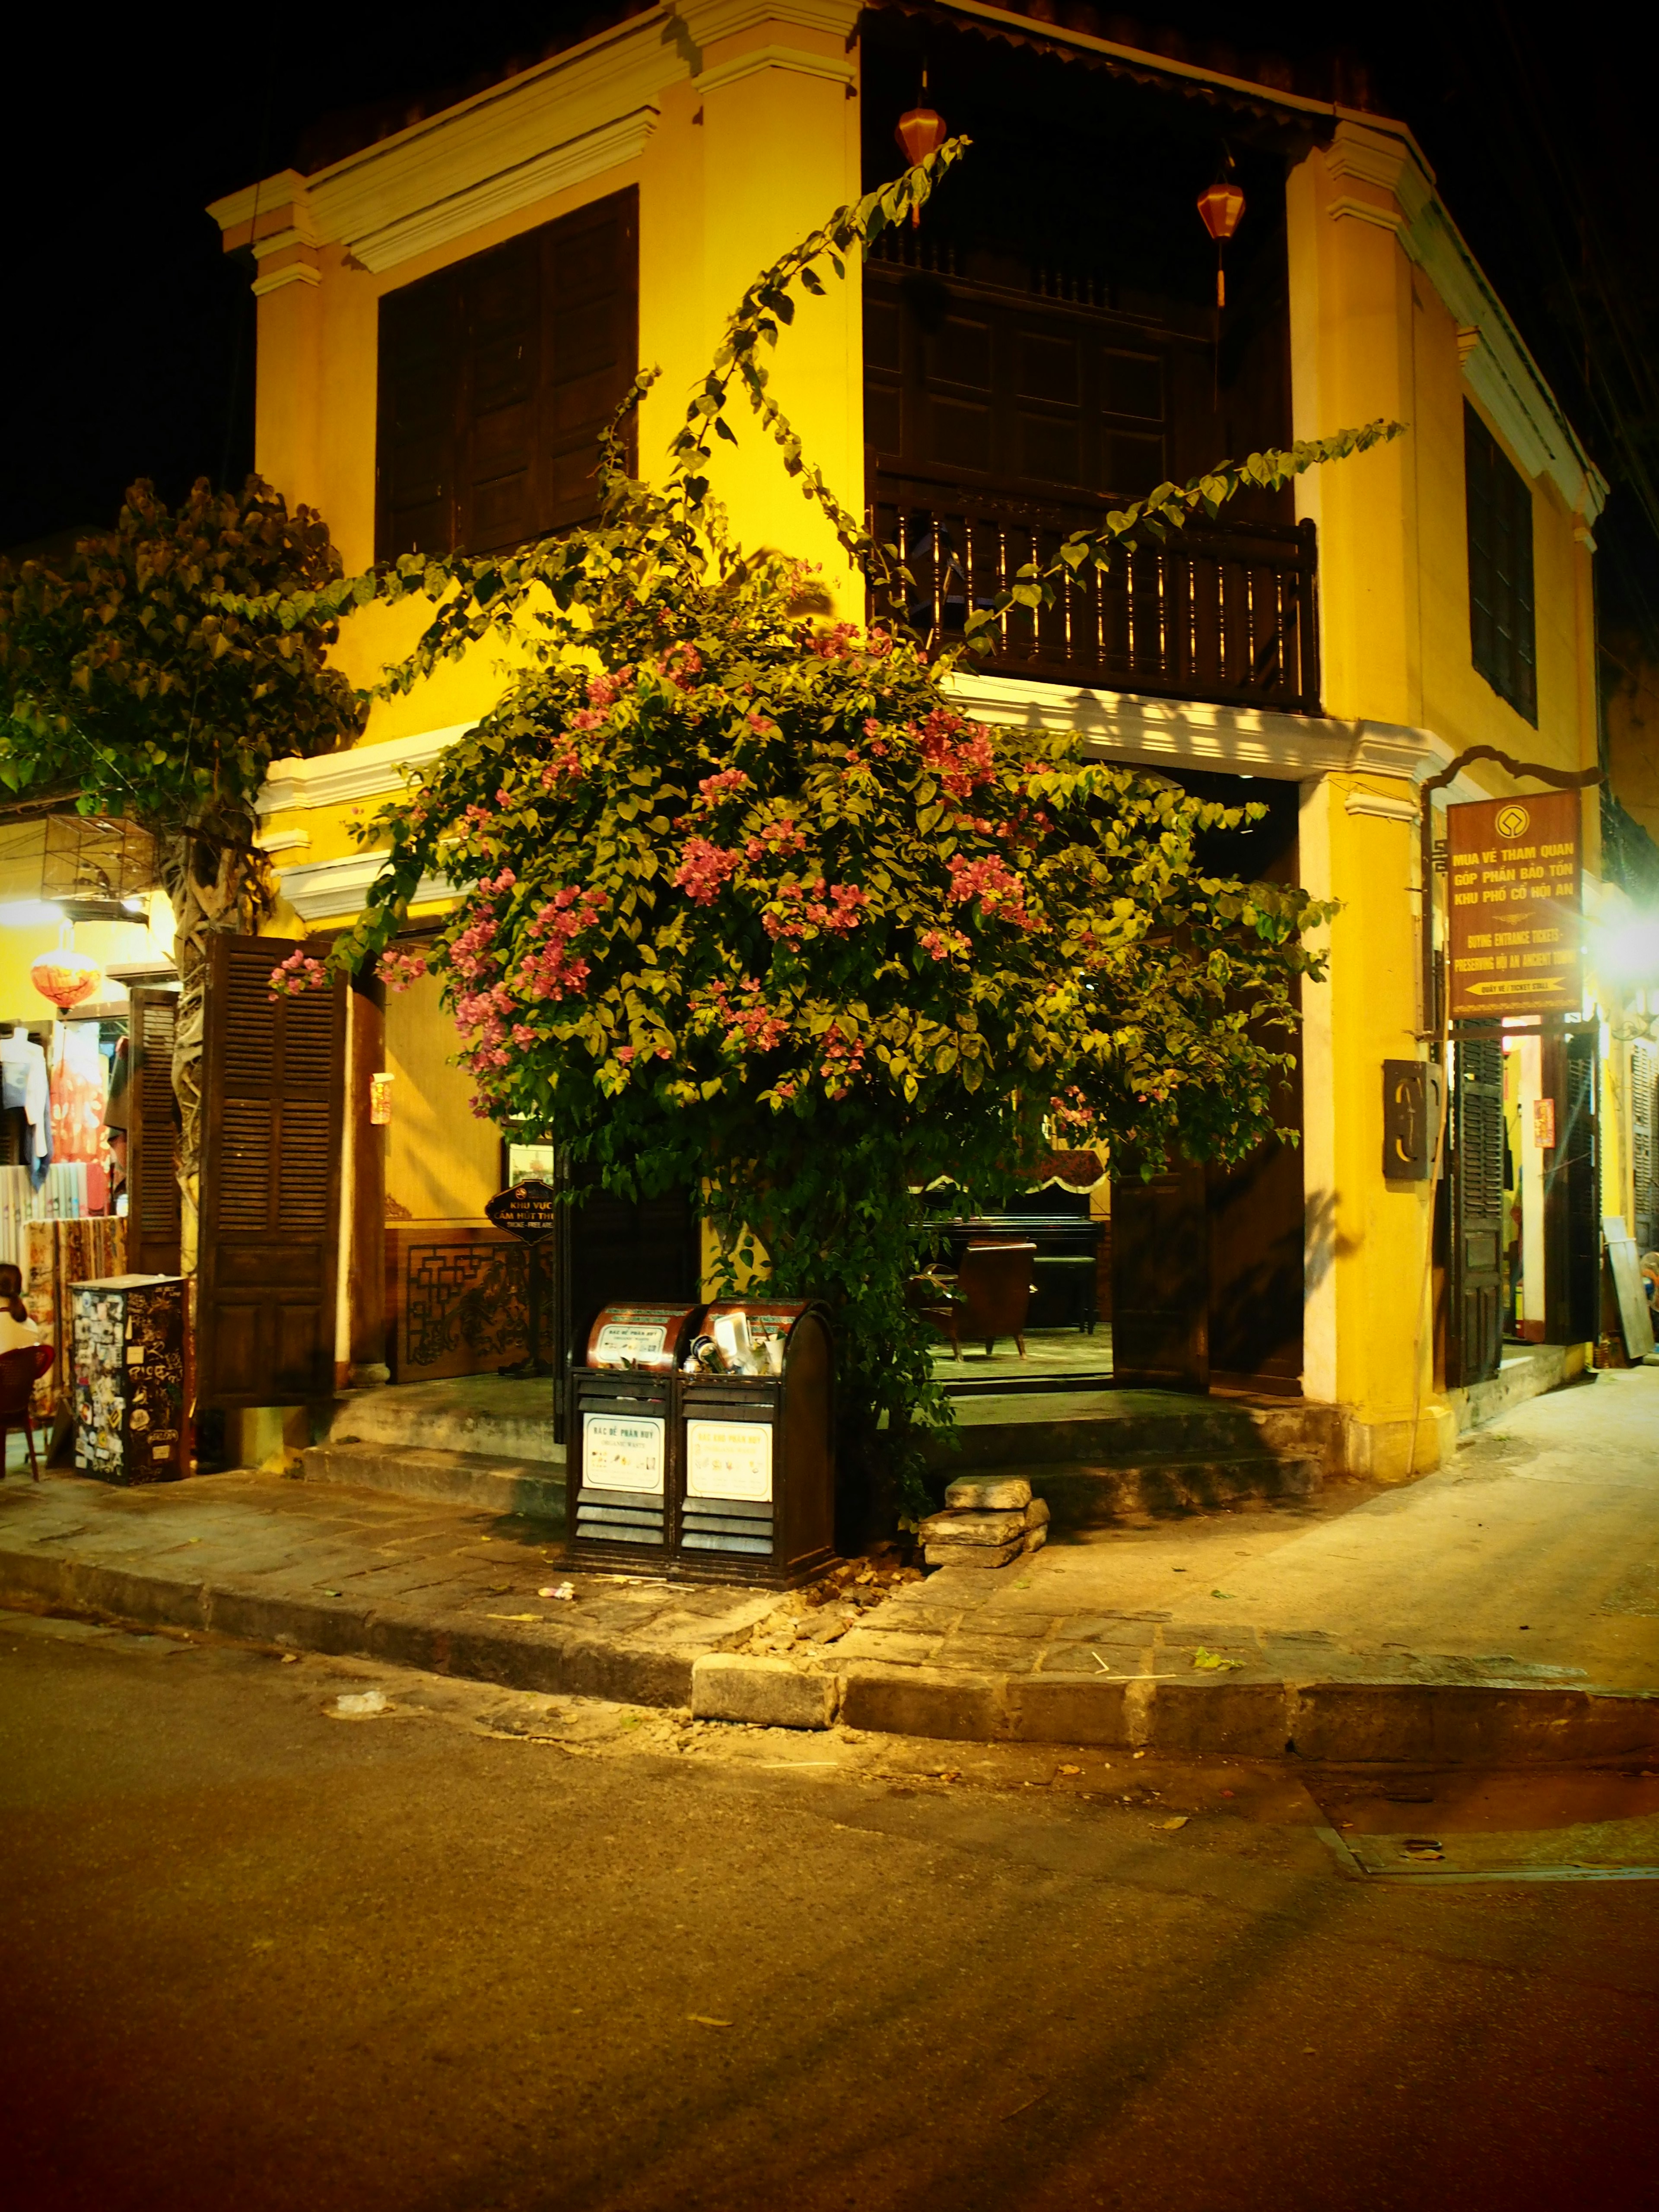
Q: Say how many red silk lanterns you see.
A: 3